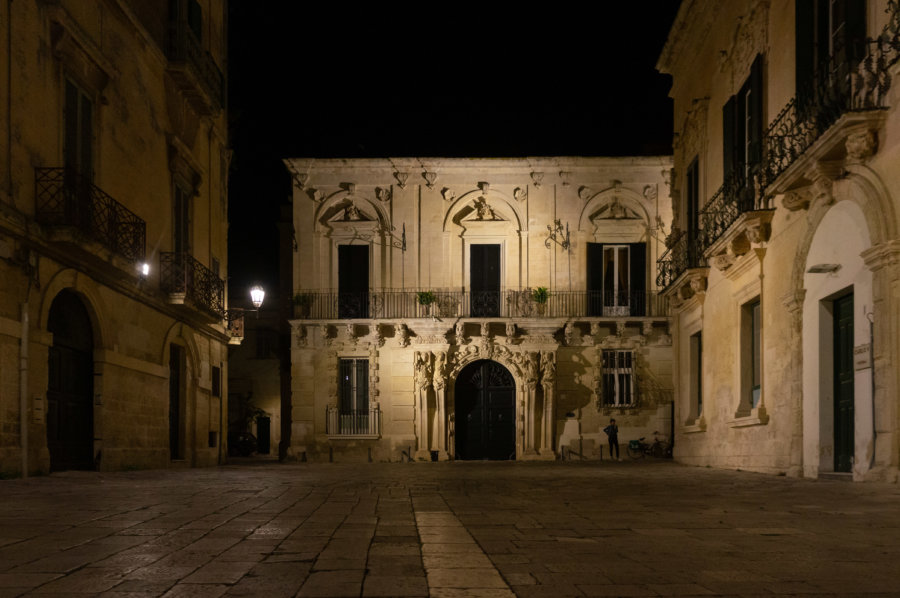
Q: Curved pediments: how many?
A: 3